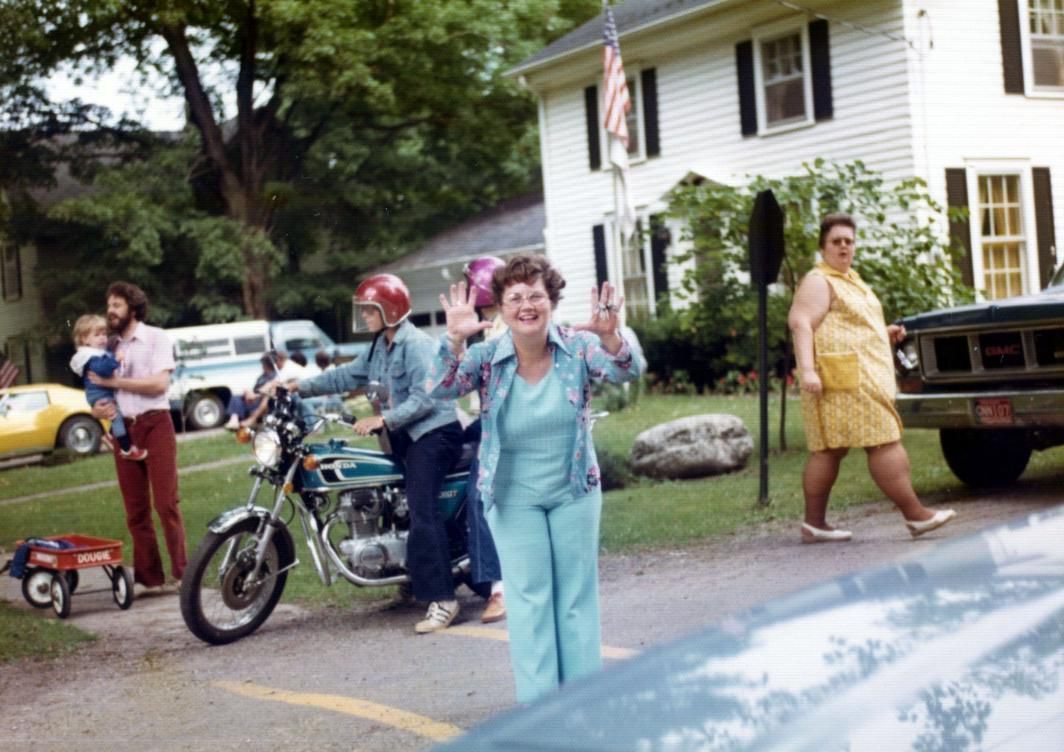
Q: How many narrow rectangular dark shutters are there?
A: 9